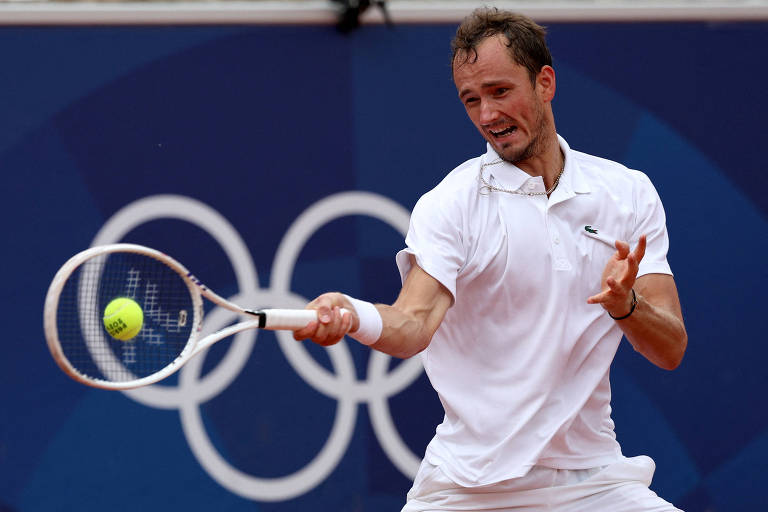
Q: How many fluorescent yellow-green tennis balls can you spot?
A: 1